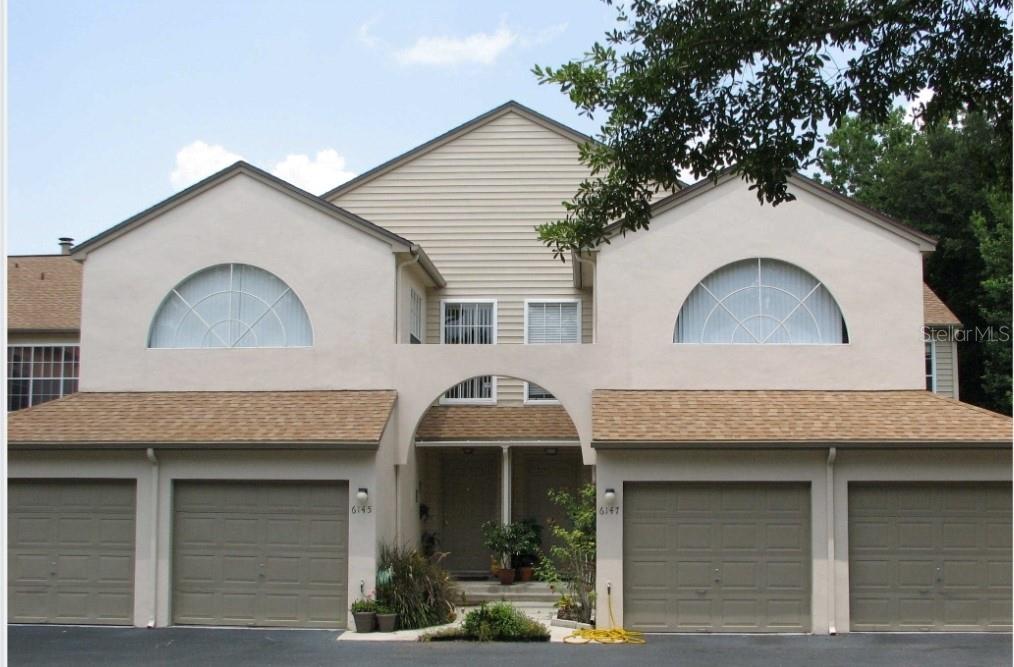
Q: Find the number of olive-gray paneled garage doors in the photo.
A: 4